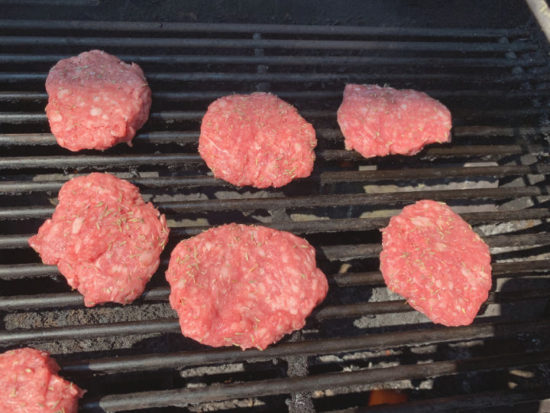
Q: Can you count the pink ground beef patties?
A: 7